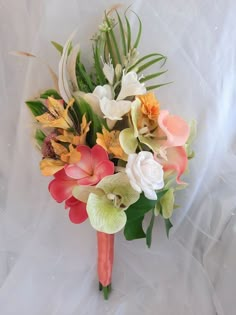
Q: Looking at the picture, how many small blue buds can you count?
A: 0